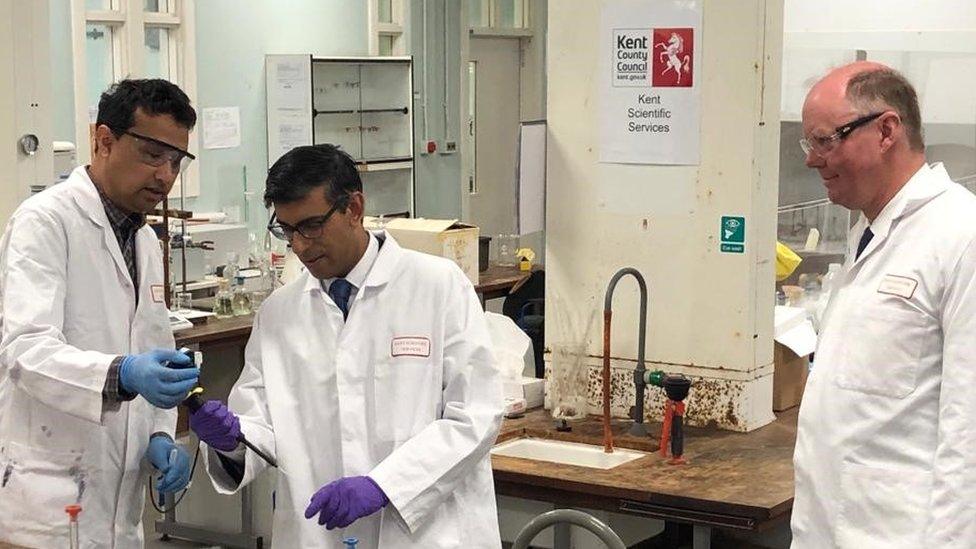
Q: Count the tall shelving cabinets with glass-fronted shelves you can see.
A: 1